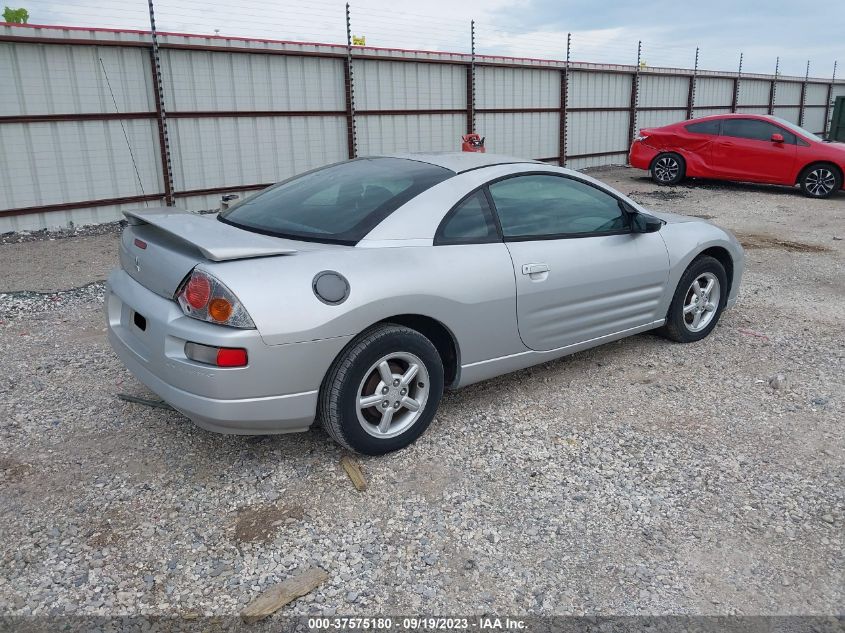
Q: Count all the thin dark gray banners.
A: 1